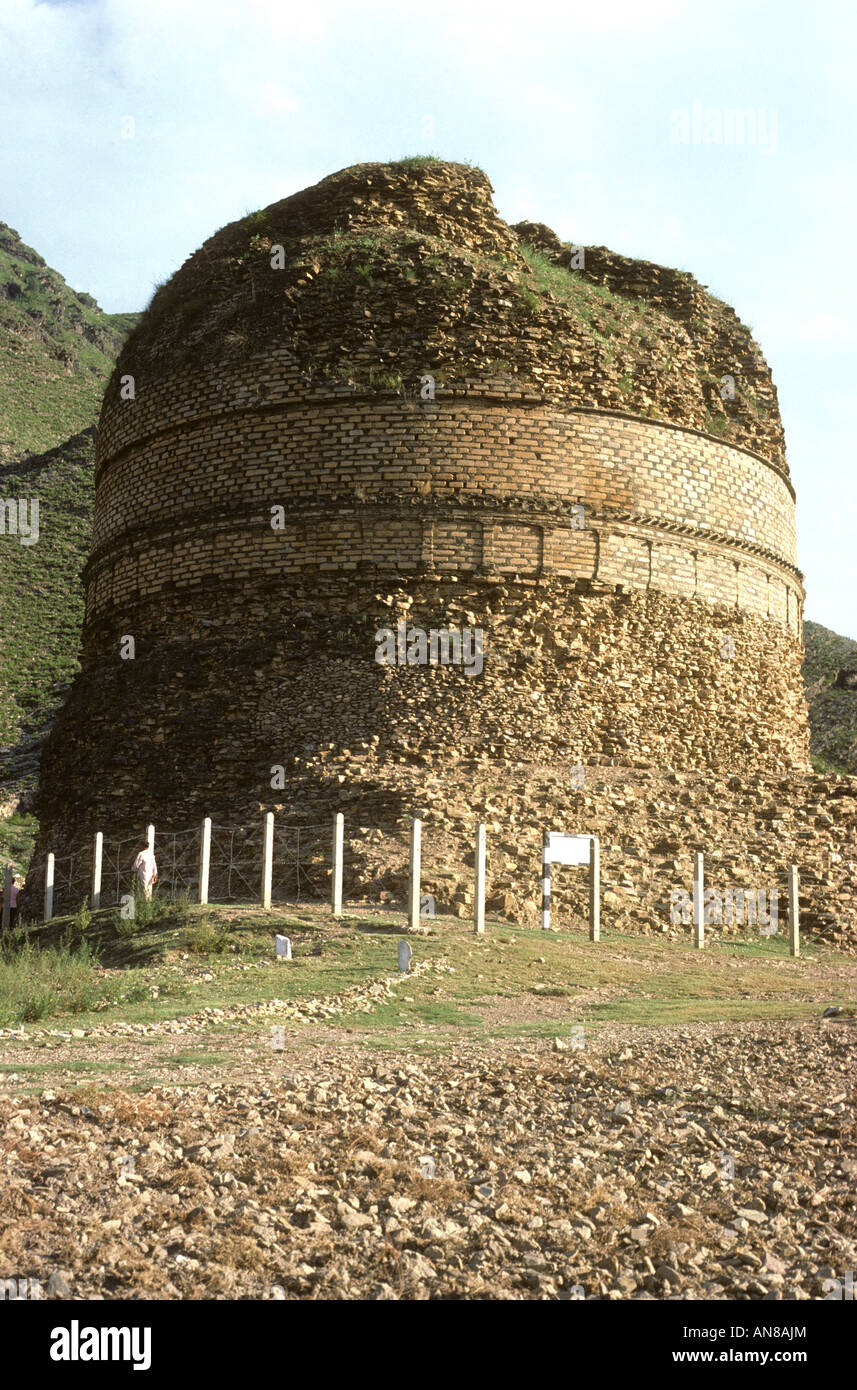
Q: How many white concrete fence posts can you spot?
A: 12